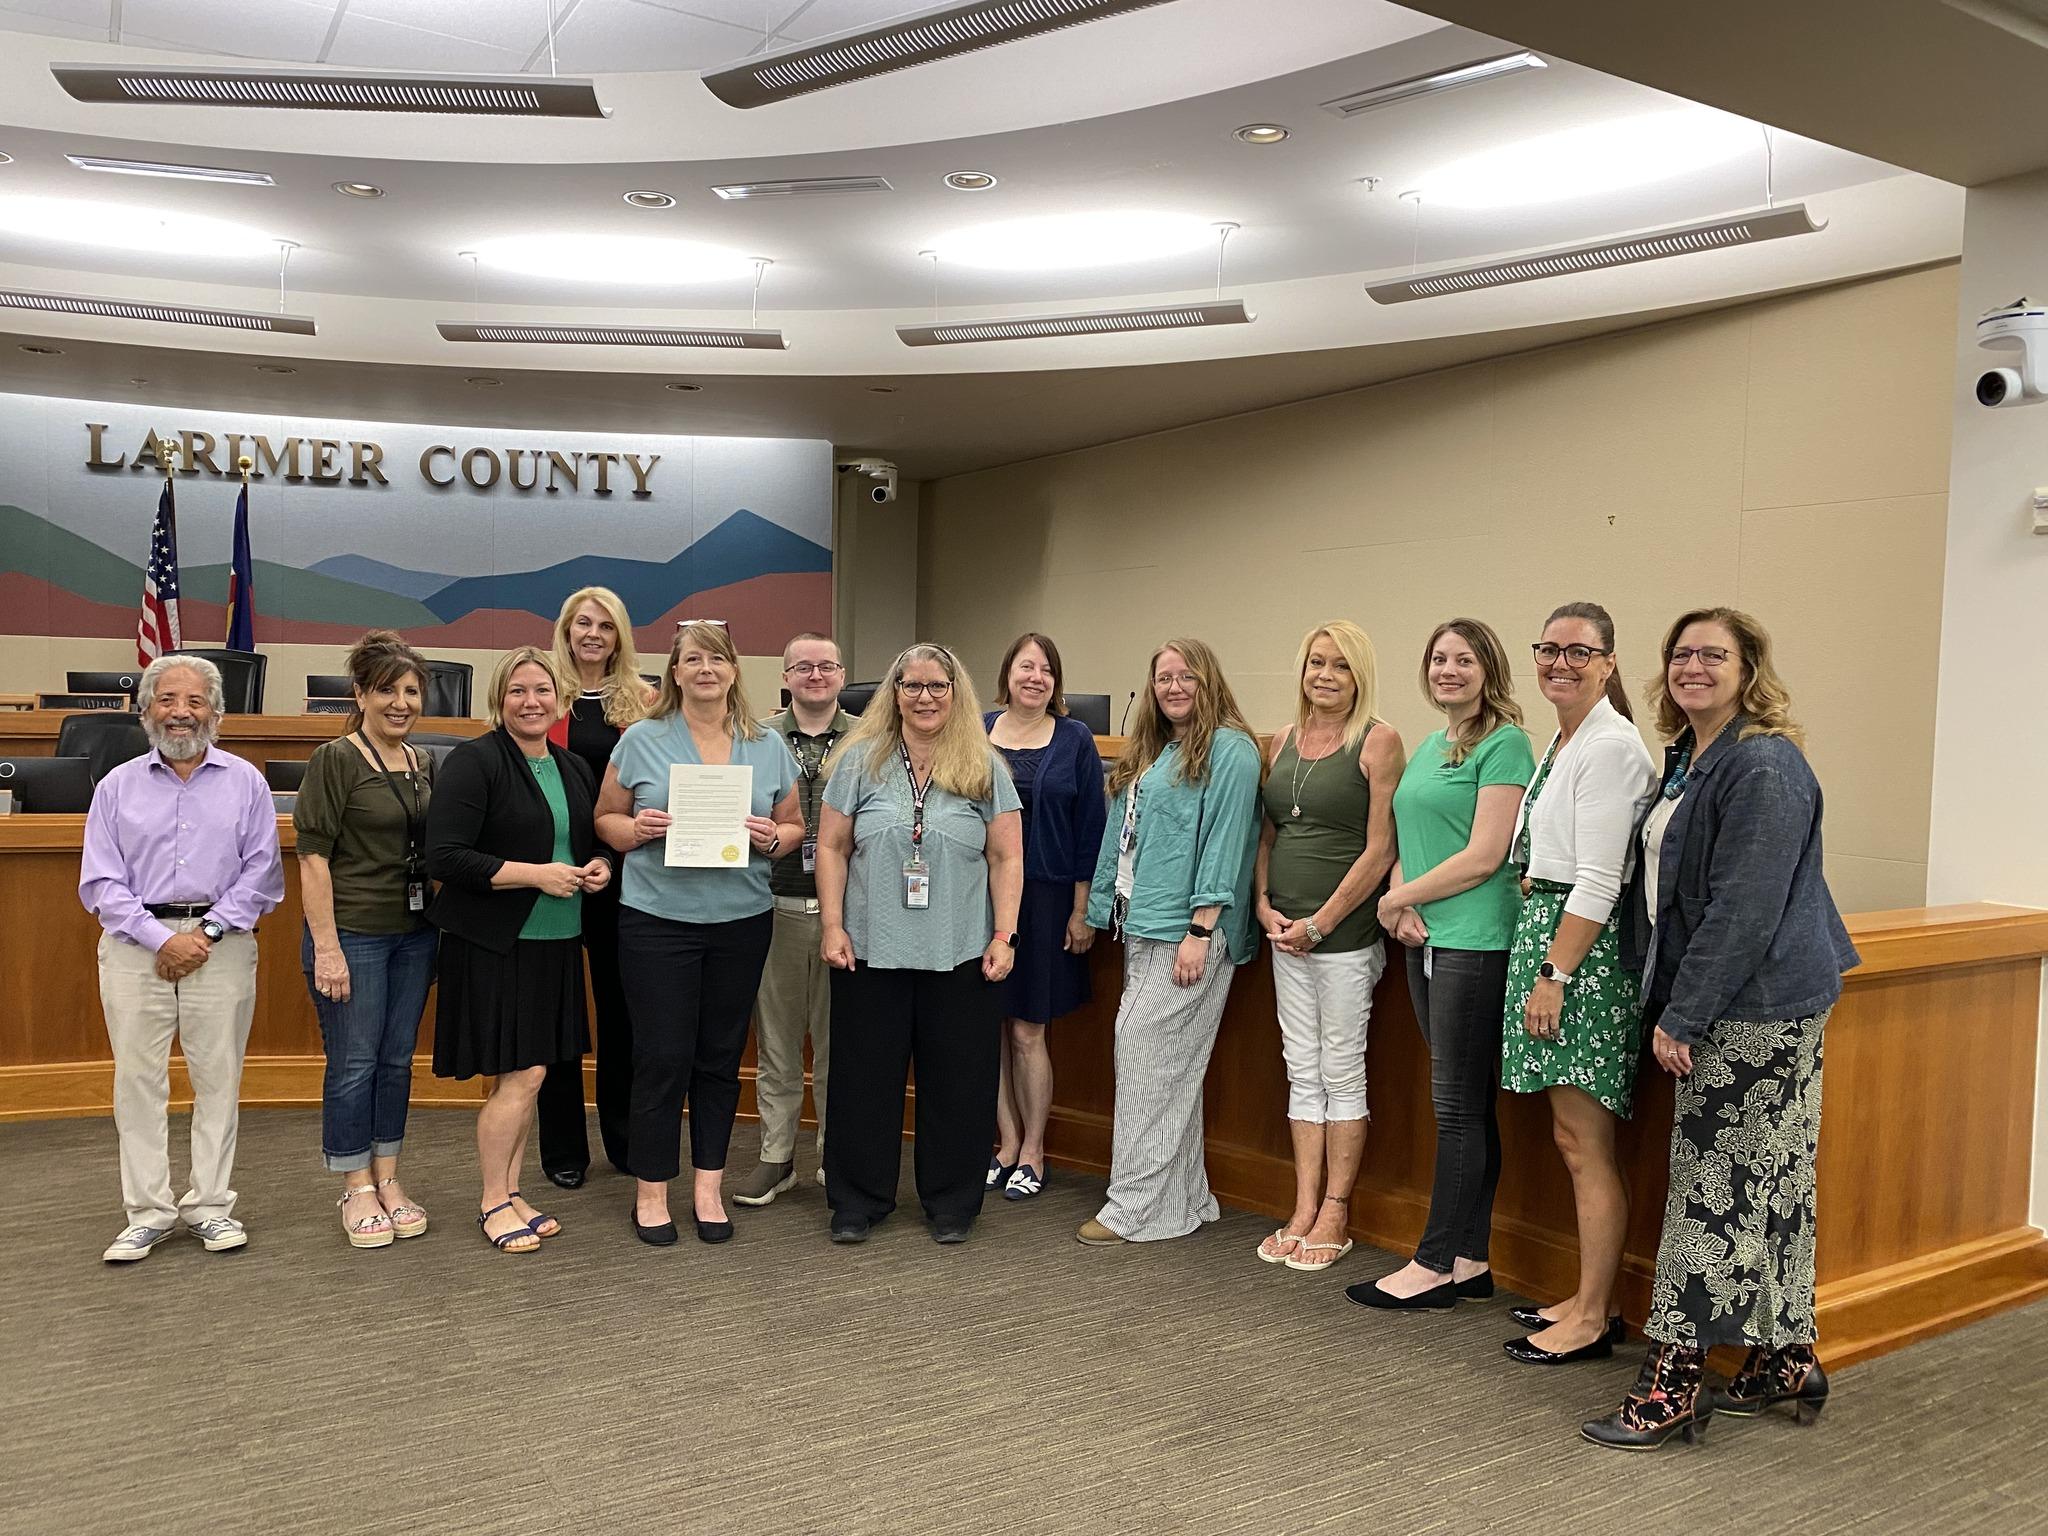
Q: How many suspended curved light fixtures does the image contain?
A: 6